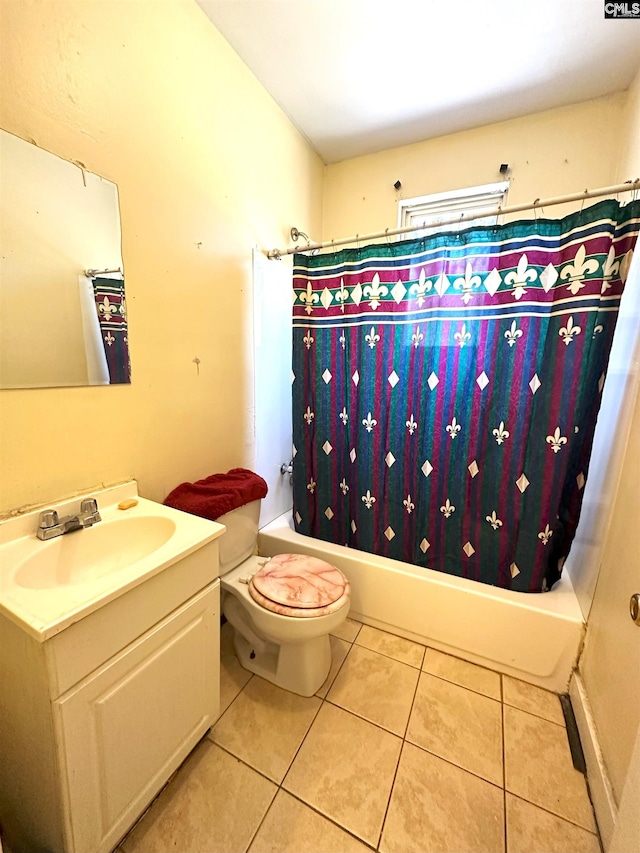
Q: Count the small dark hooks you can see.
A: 2